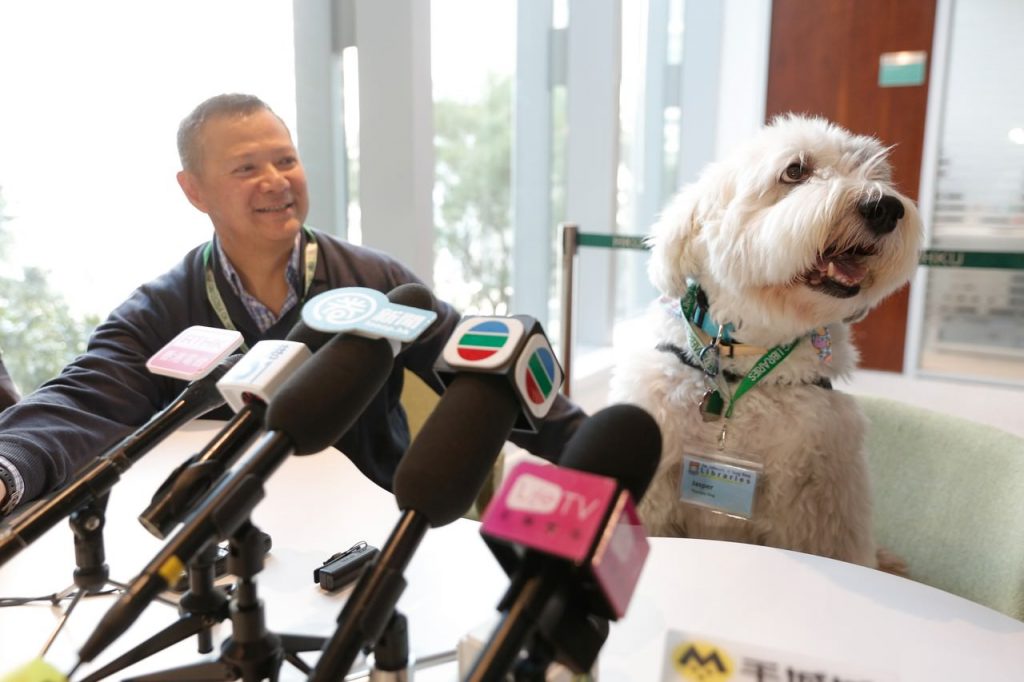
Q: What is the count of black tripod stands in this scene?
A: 3